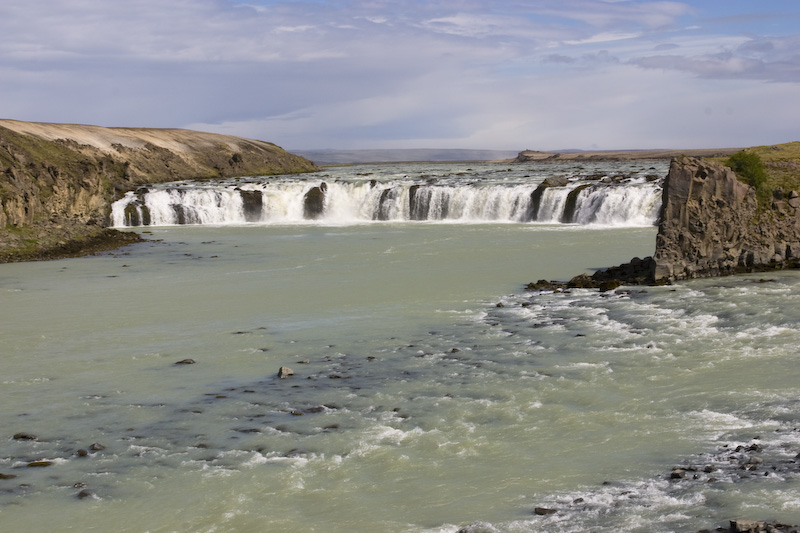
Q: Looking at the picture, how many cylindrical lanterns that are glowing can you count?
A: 0